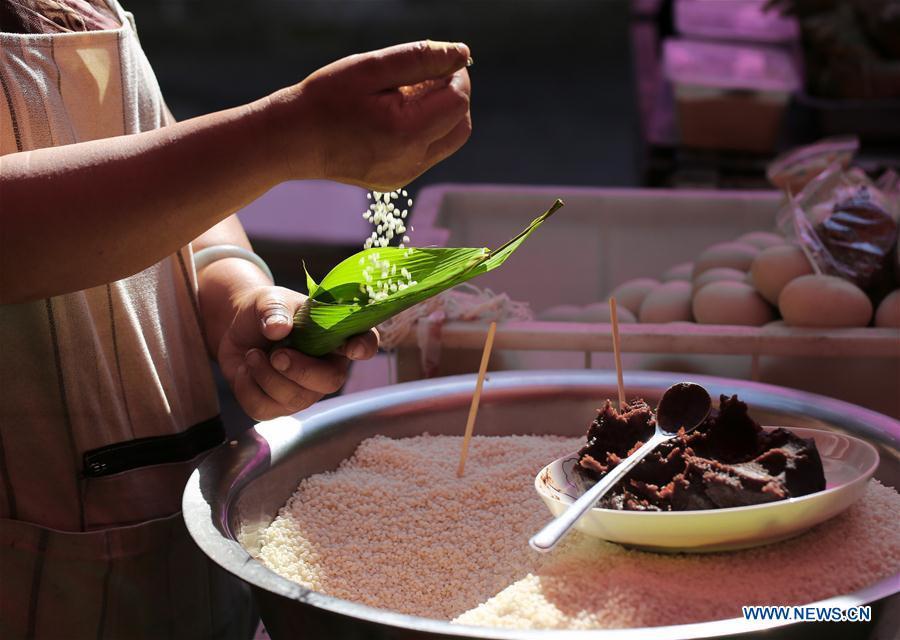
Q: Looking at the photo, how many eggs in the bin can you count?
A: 12